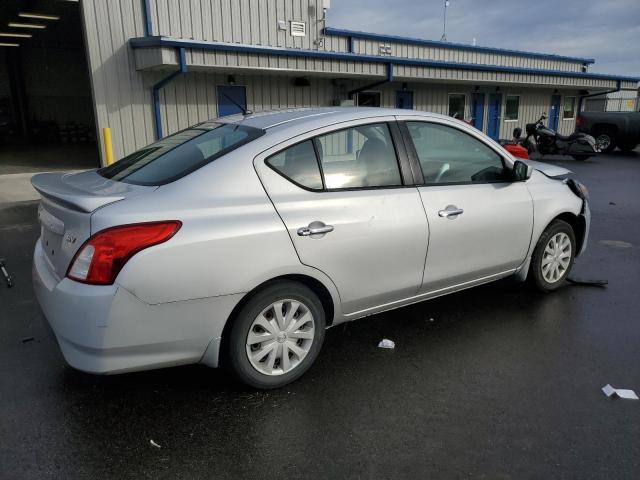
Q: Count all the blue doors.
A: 5